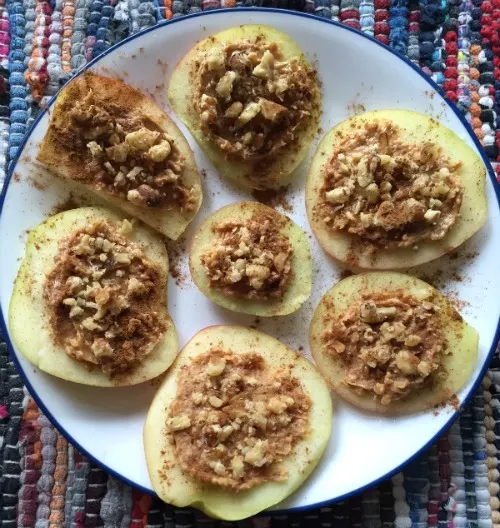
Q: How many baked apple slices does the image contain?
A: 7